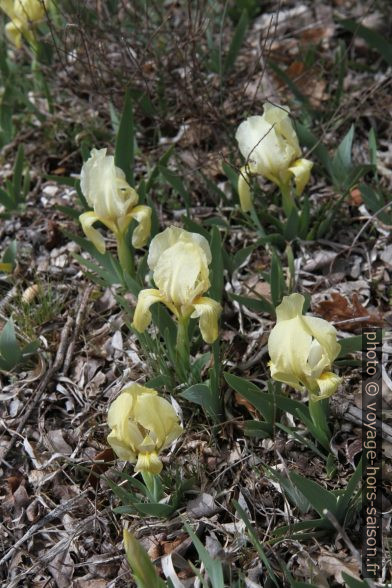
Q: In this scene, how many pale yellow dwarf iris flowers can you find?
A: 6